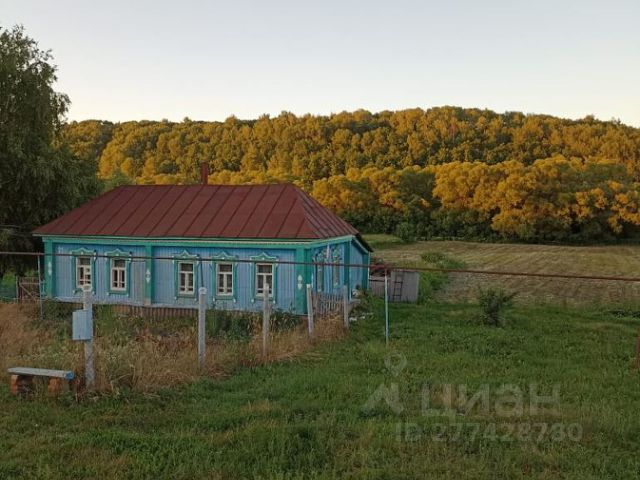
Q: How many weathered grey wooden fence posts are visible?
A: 5